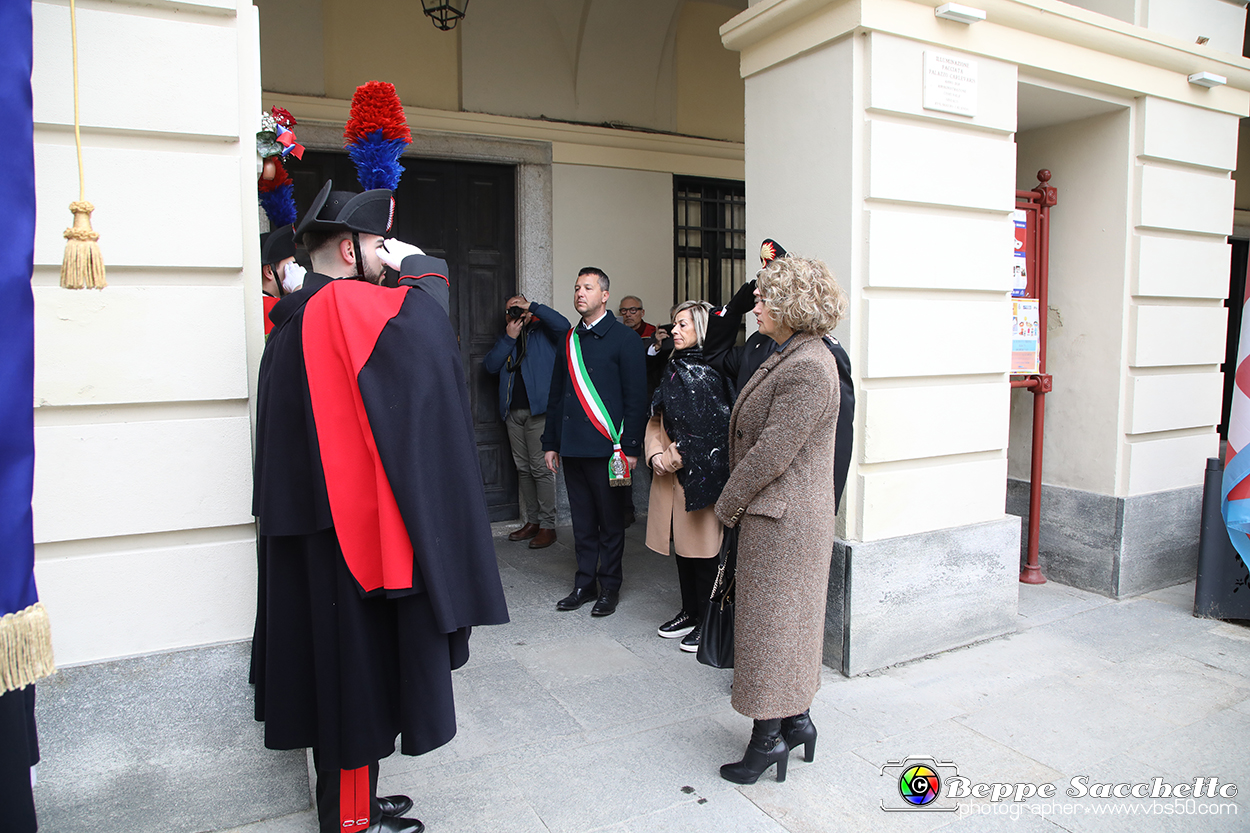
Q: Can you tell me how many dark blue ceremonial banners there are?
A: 1